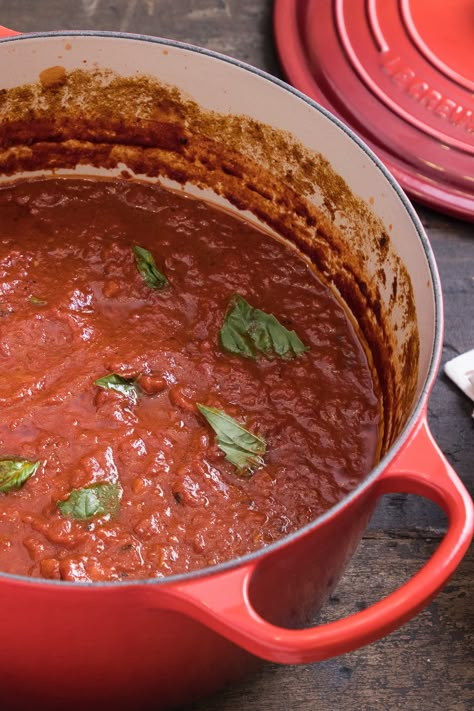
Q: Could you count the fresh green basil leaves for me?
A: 6